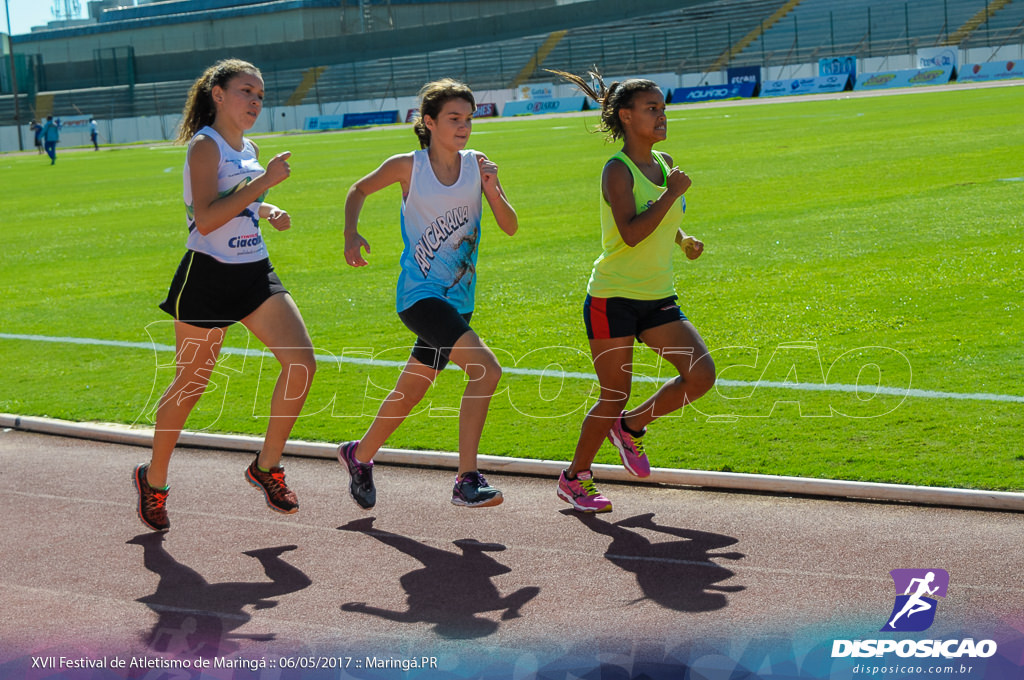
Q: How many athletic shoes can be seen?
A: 6